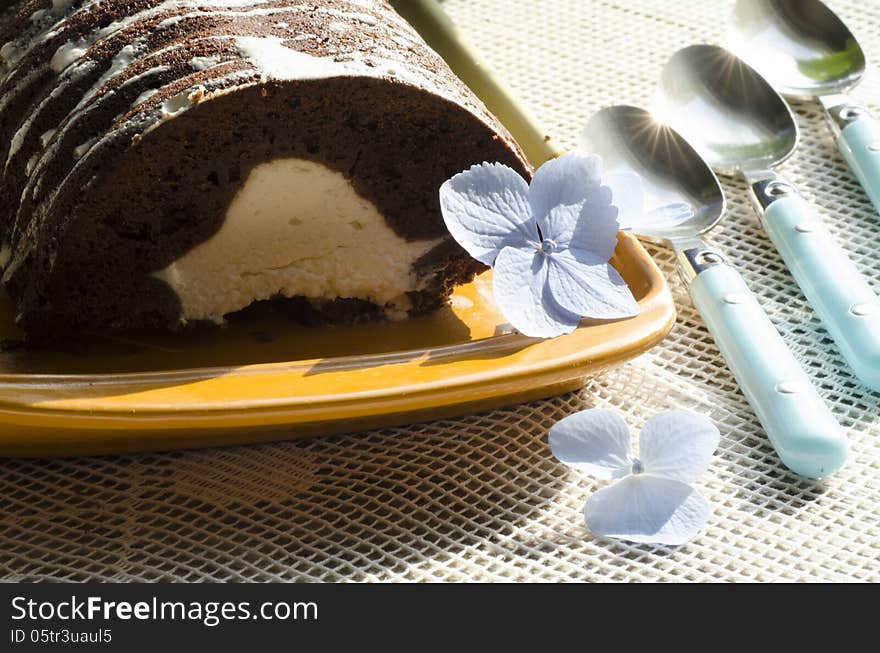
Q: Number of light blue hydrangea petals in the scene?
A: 7